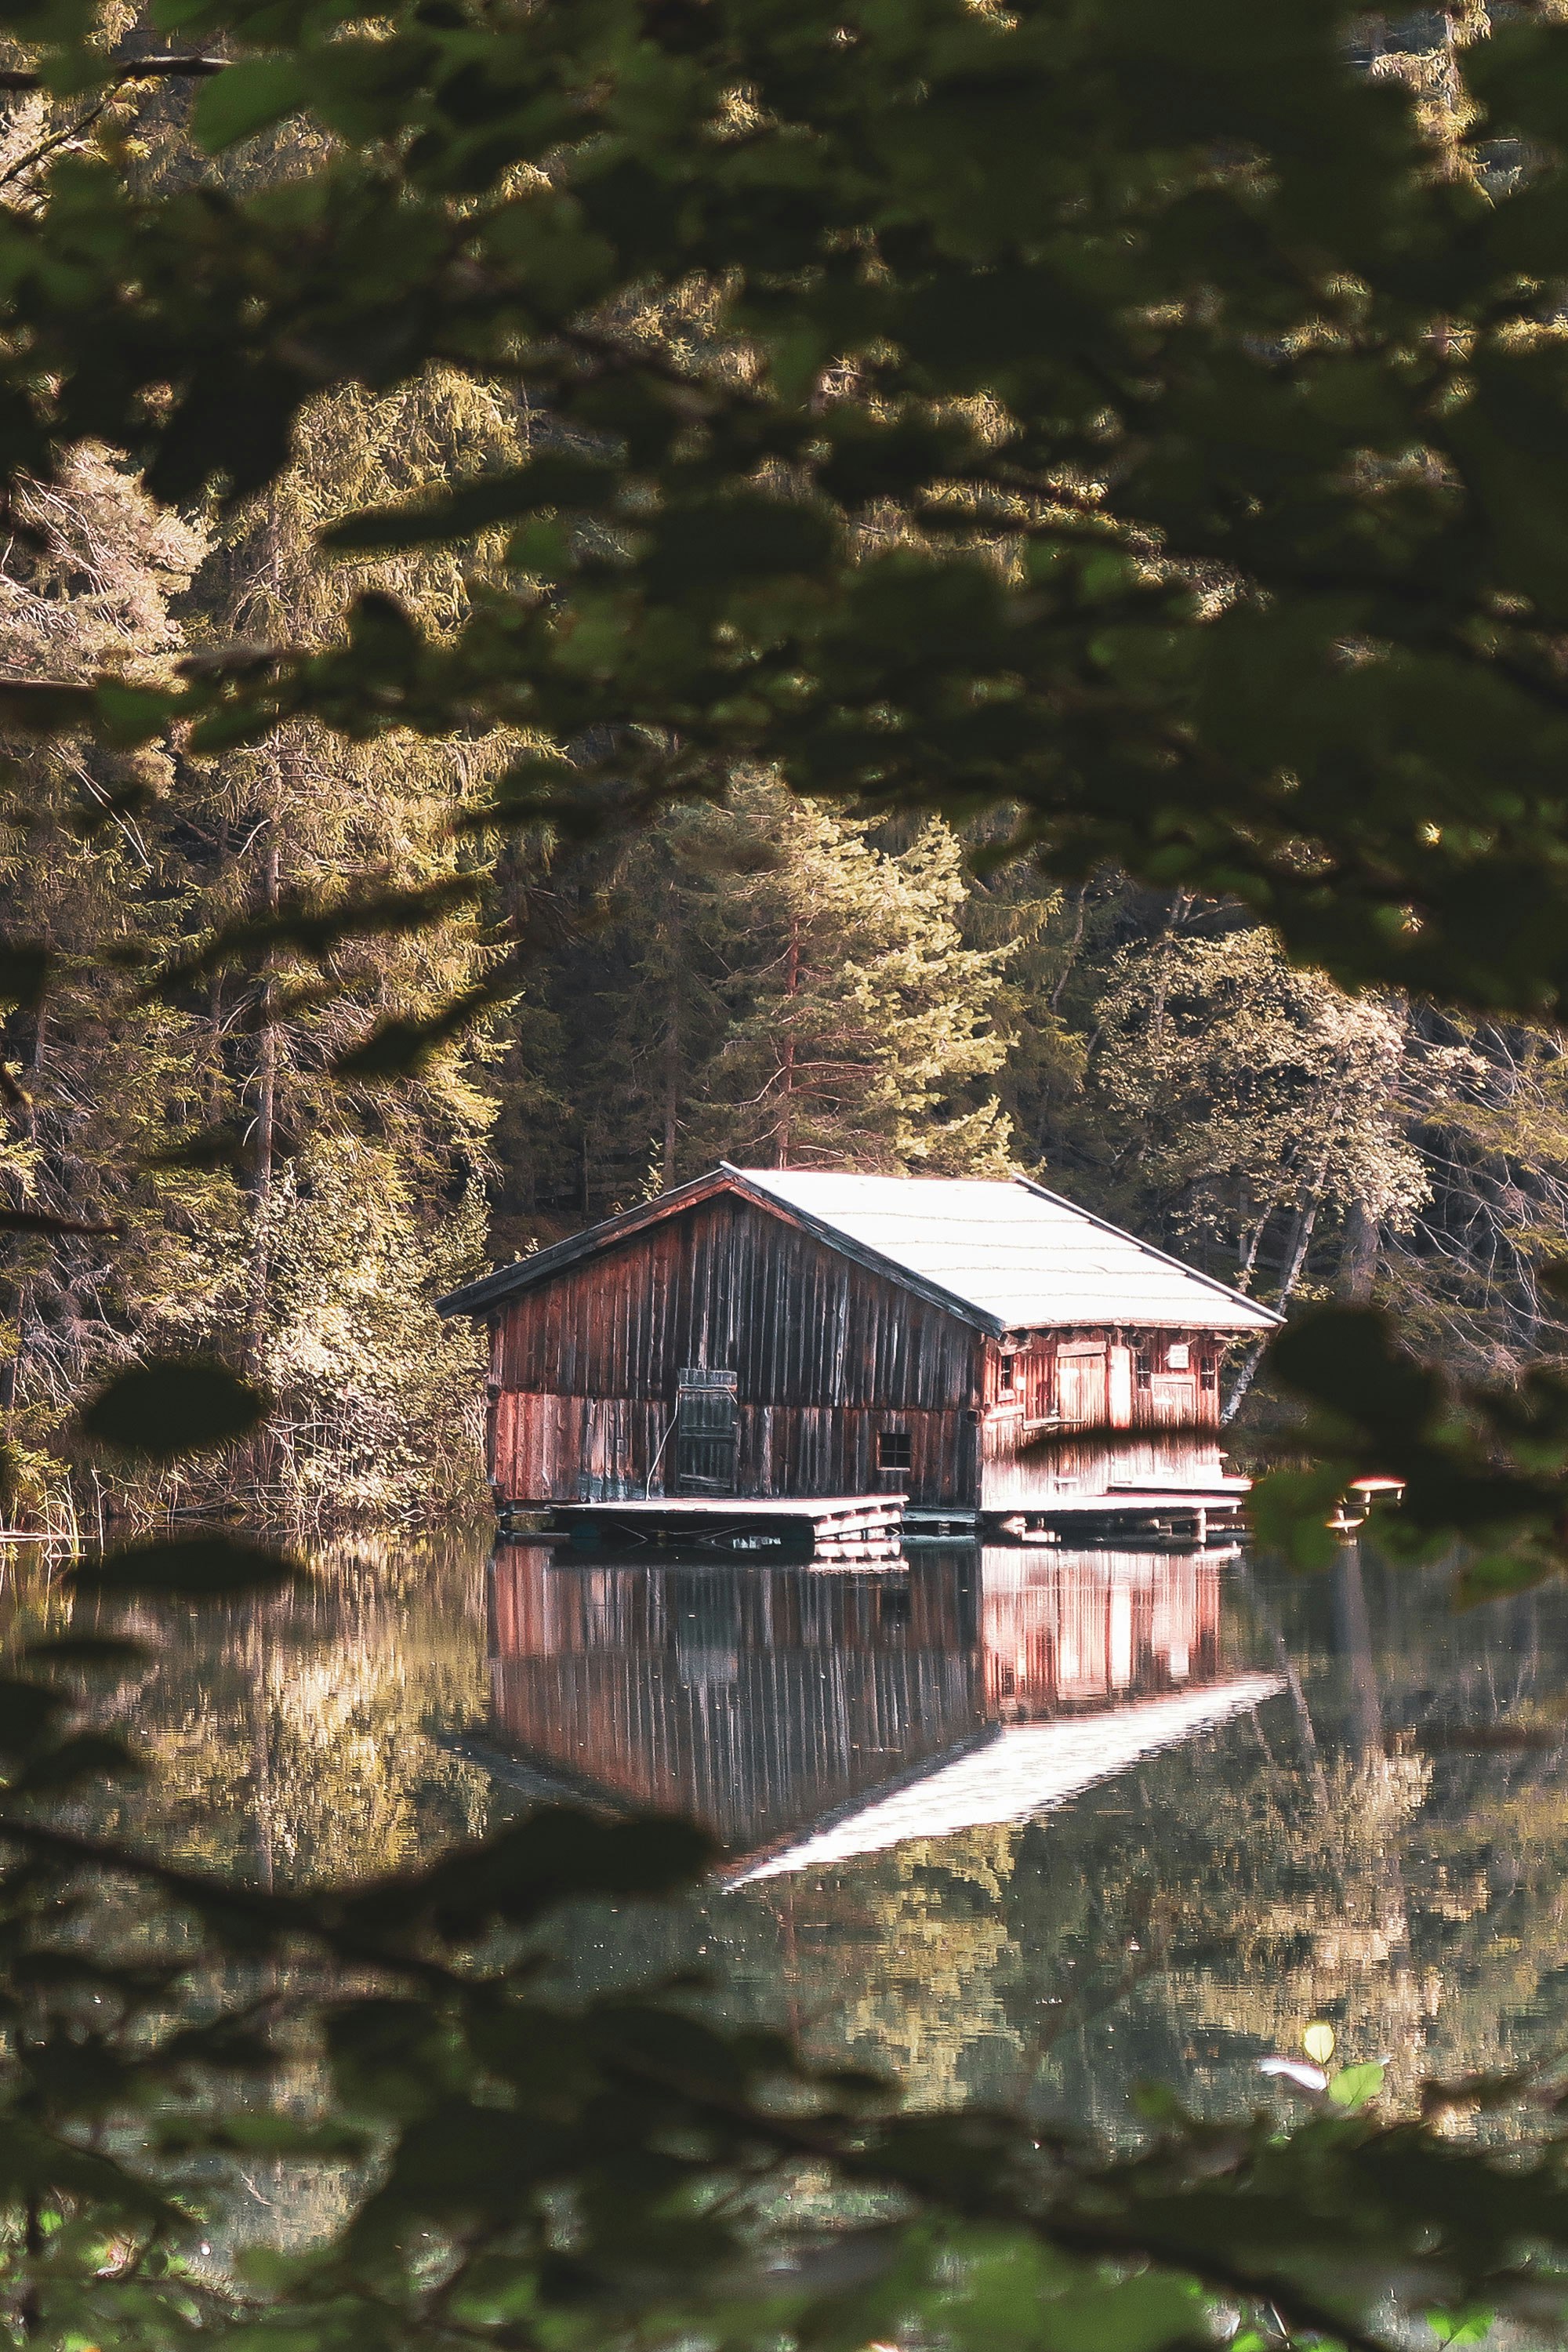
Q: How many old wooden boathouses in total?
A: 1